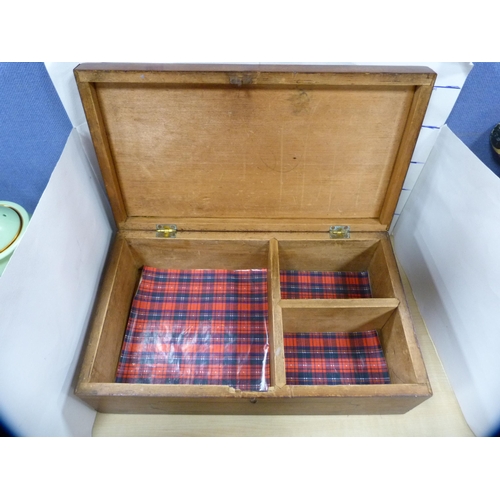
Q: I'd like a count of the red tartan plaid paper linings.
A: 3